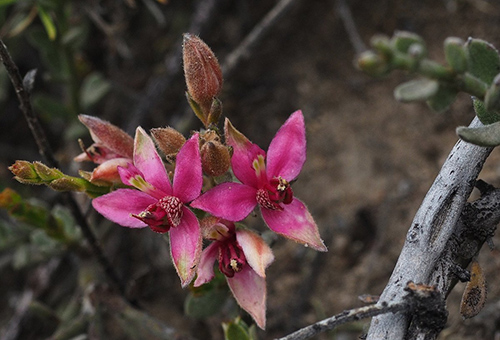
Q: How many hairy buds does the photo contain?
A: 3